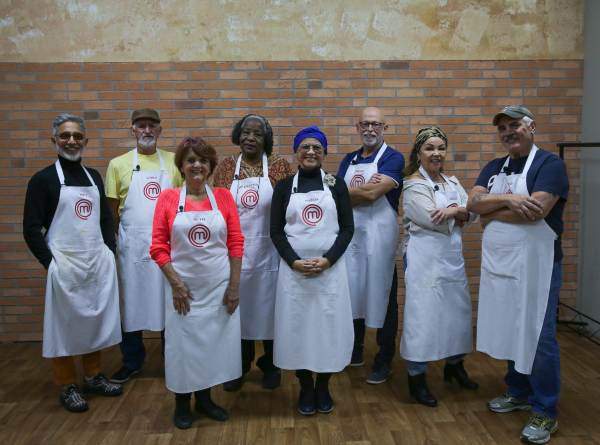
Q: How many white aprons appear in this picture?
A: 8